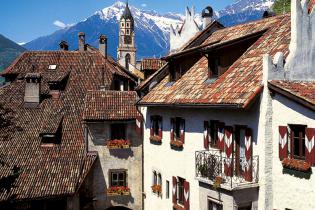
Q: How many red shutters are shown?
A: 12